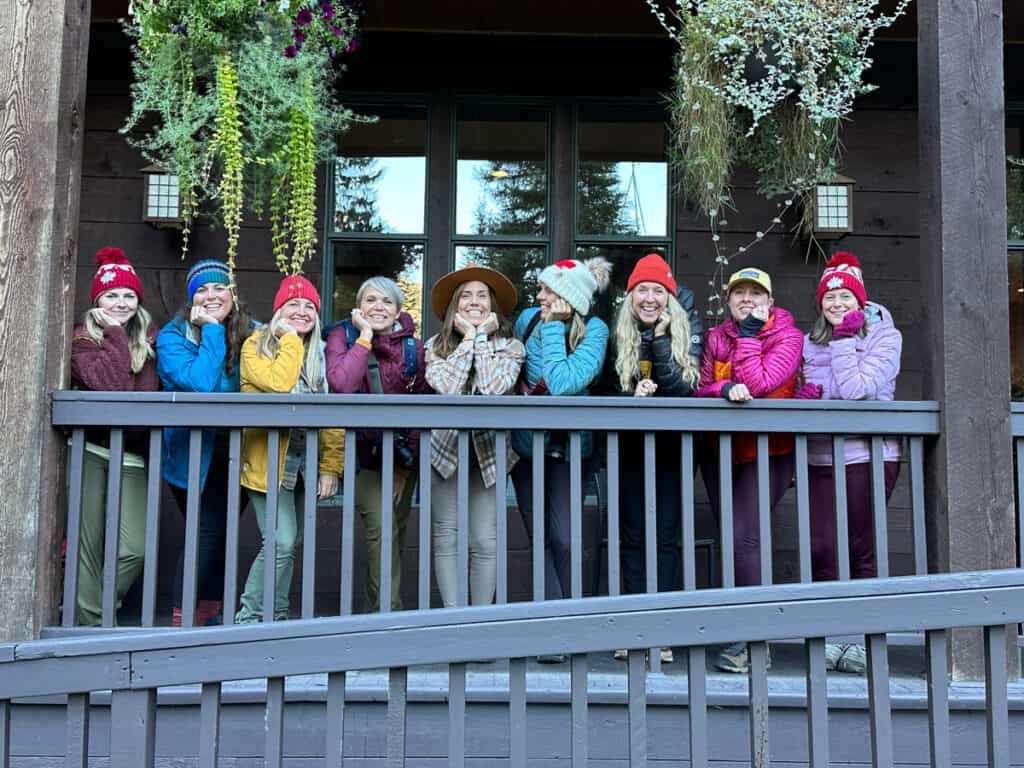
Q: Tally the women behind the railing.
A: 9